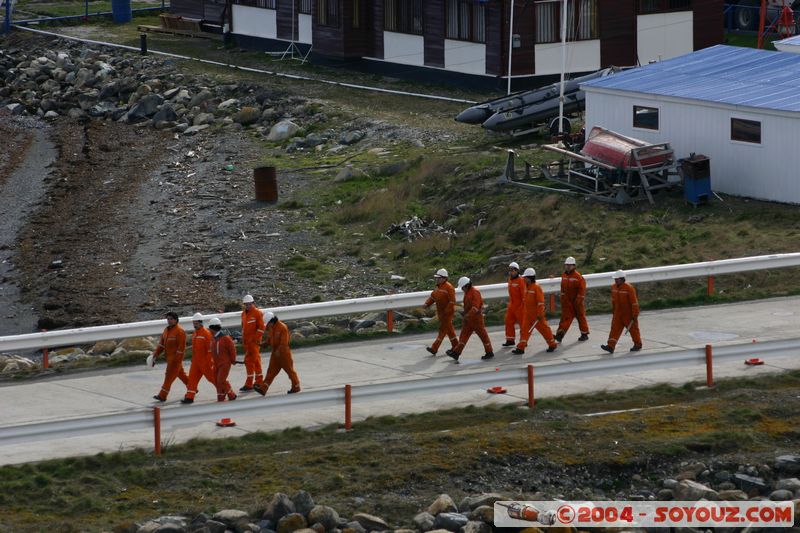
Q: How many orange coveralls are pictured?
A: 11